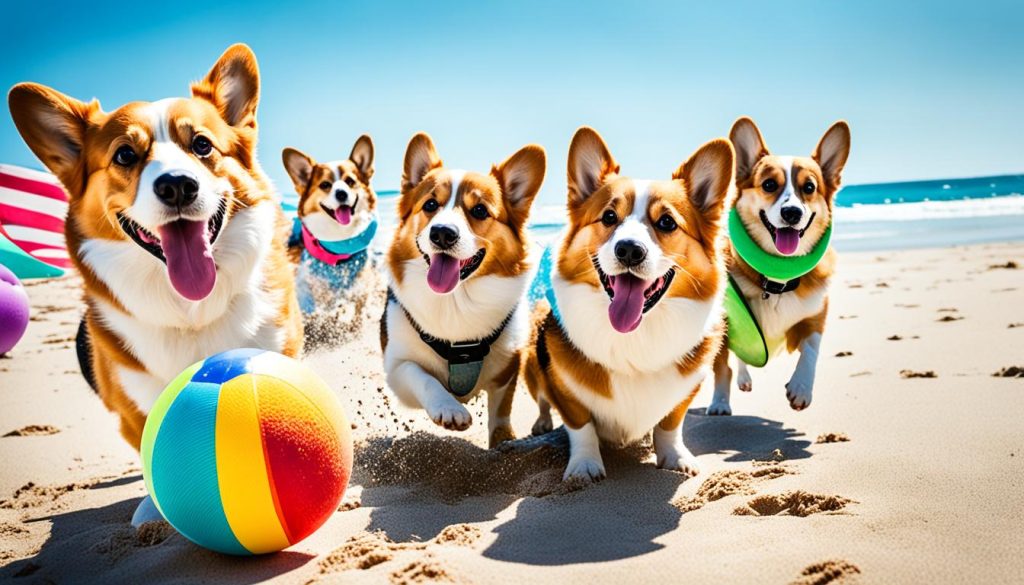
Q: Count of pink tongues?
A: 5